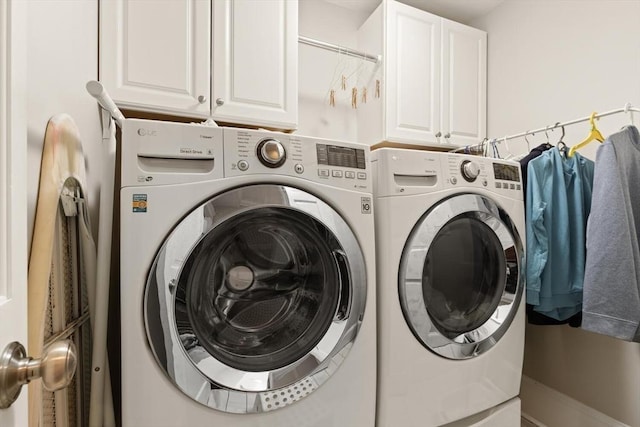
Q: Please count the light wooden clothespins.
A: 5